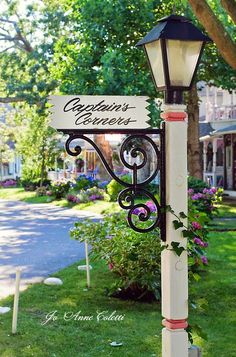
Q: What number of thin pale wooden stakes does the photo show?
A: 2